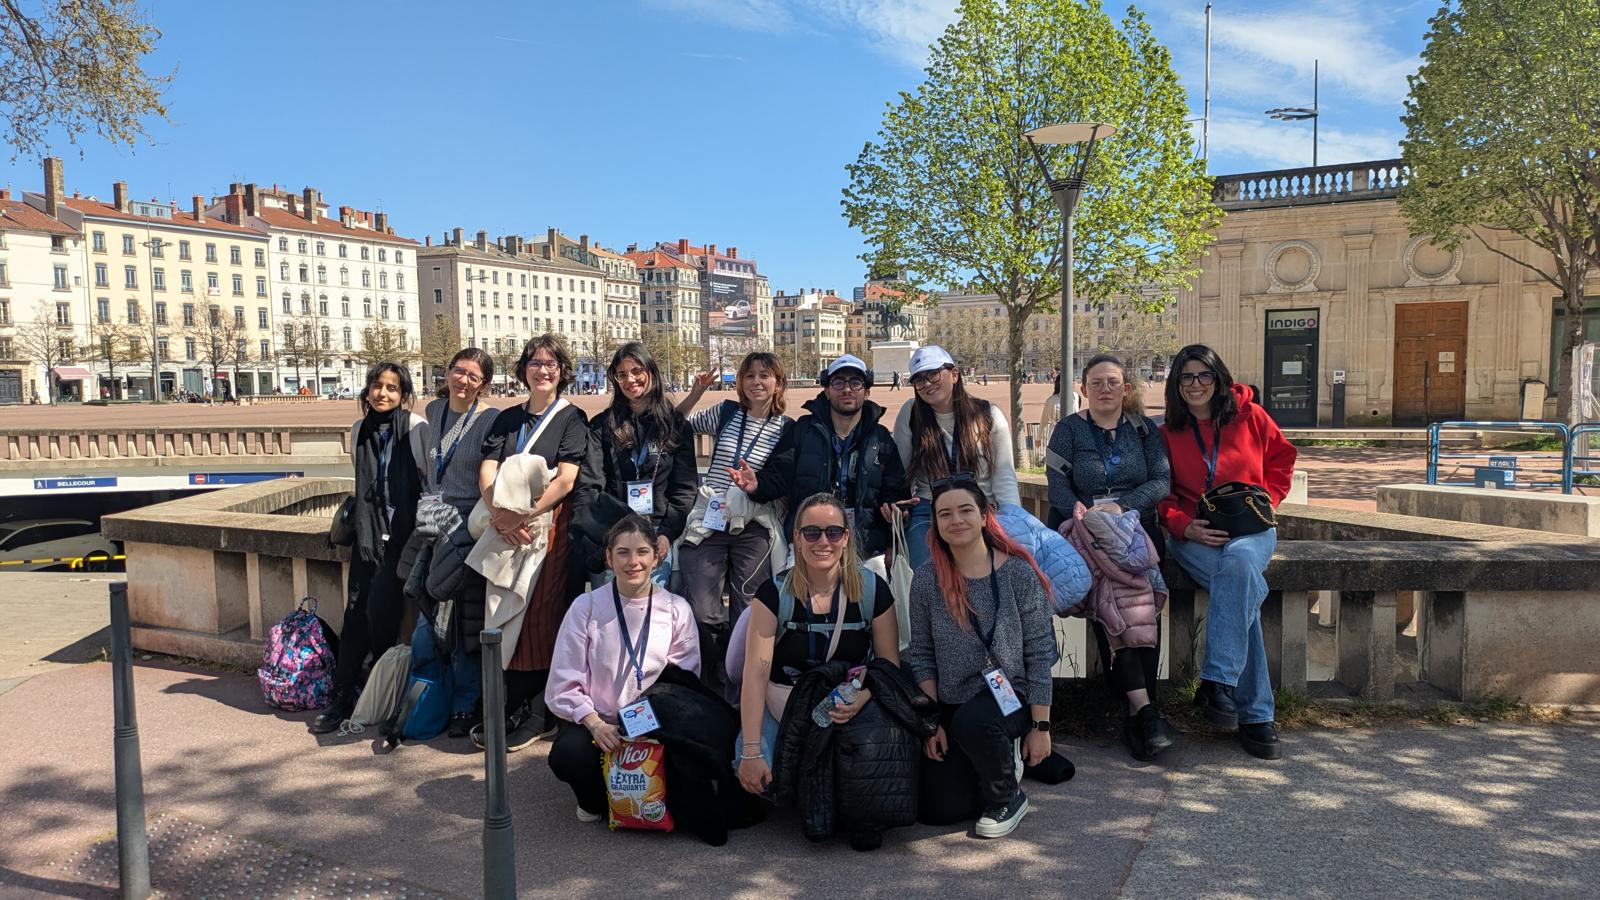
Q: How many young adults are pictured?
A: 12